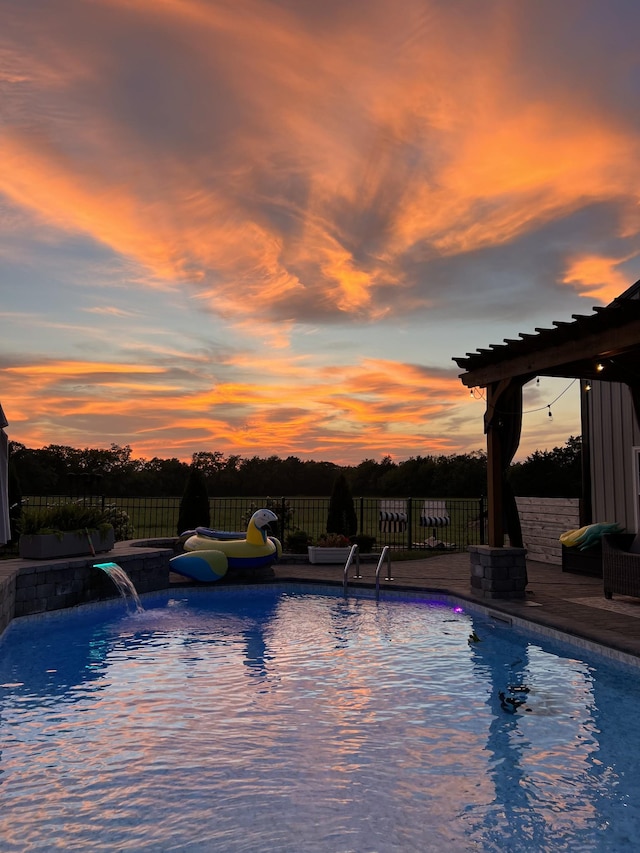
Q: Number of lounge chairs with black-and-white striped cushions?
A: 2